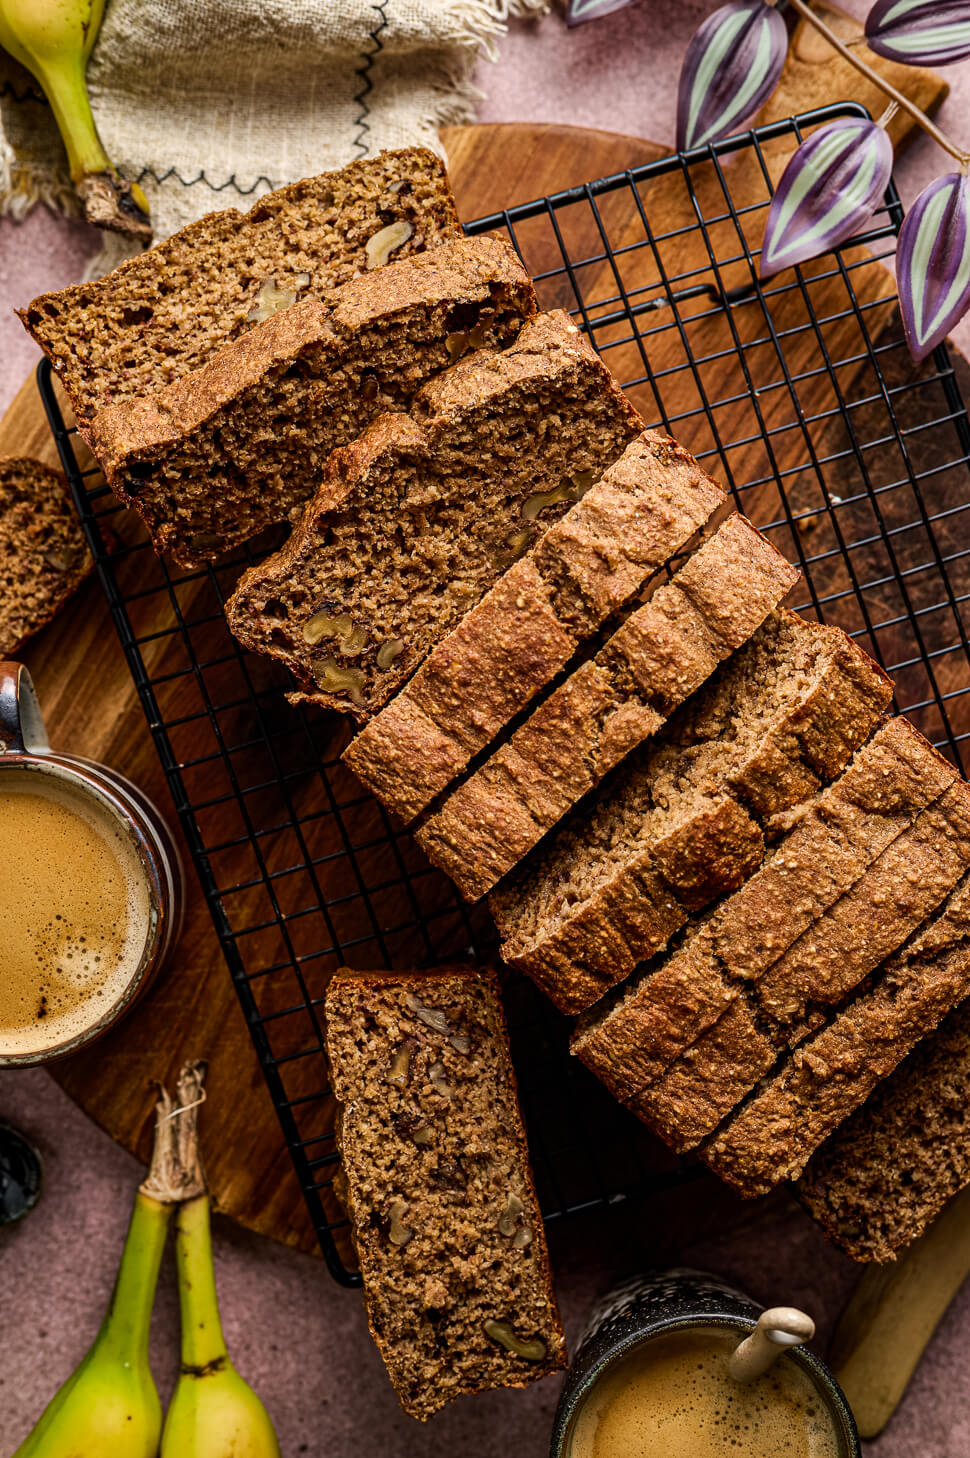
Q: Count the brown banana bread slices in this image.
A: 12